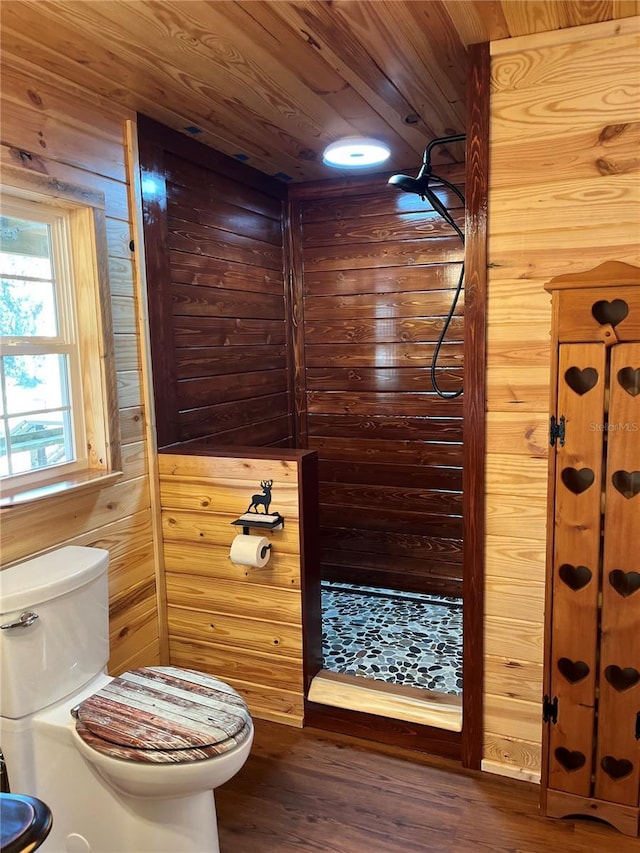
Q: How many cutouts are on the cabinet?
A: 11